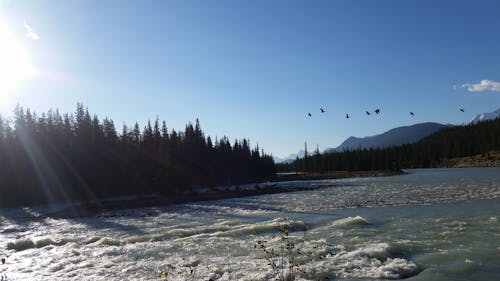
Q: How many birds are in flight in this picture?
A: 7